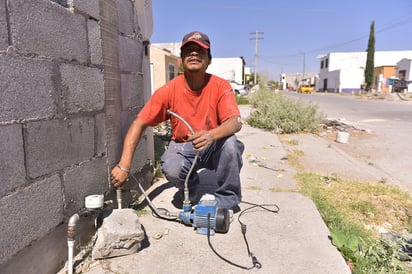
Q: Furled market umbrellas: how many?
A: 0